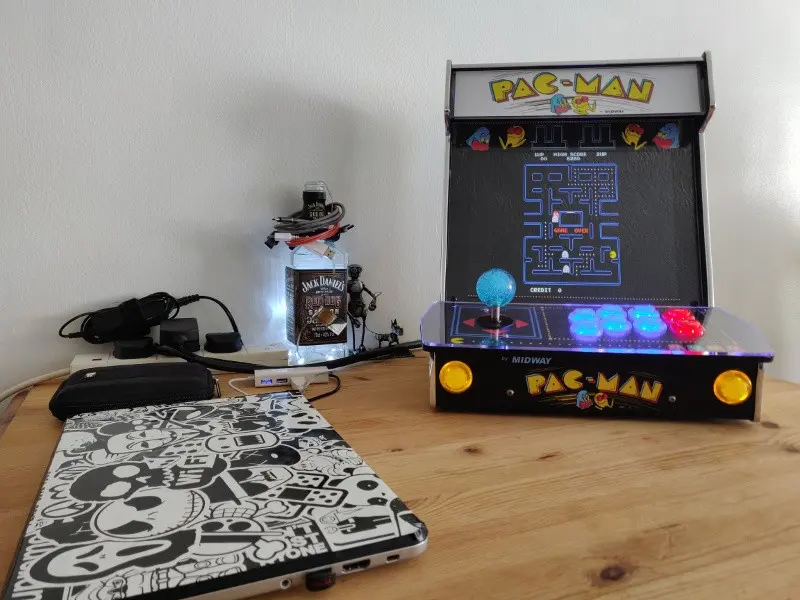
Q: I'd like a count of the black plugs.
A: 3